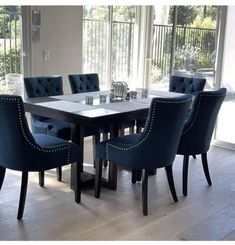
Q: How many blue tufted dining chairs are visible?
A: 6